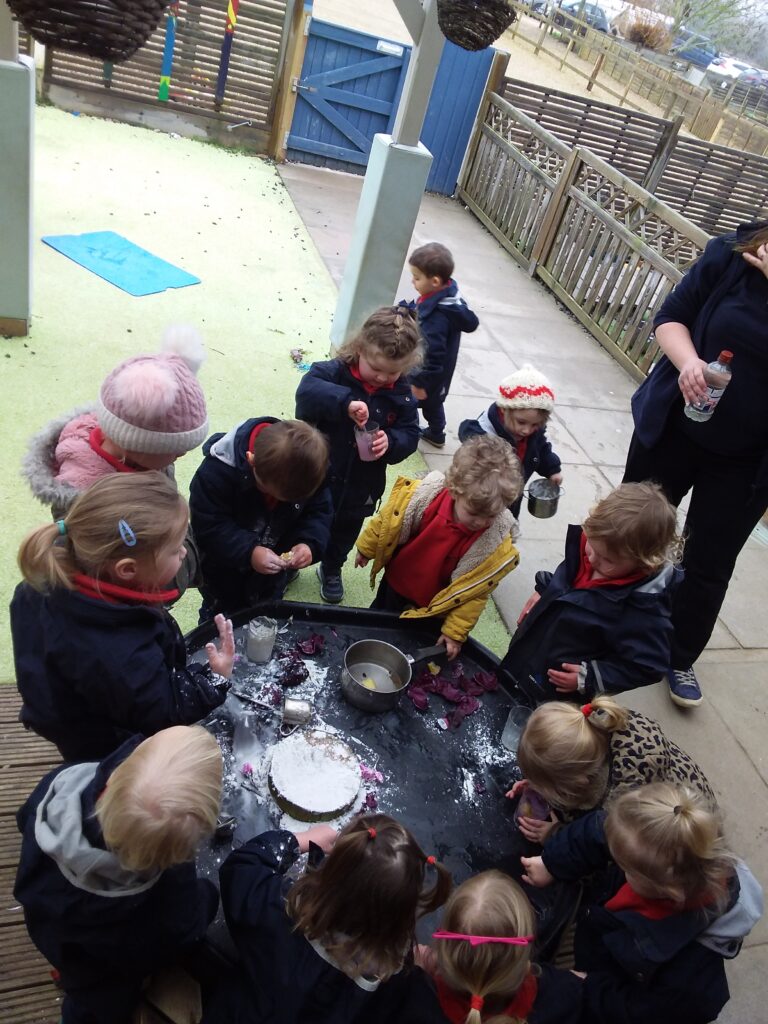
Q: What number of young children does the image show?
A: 13